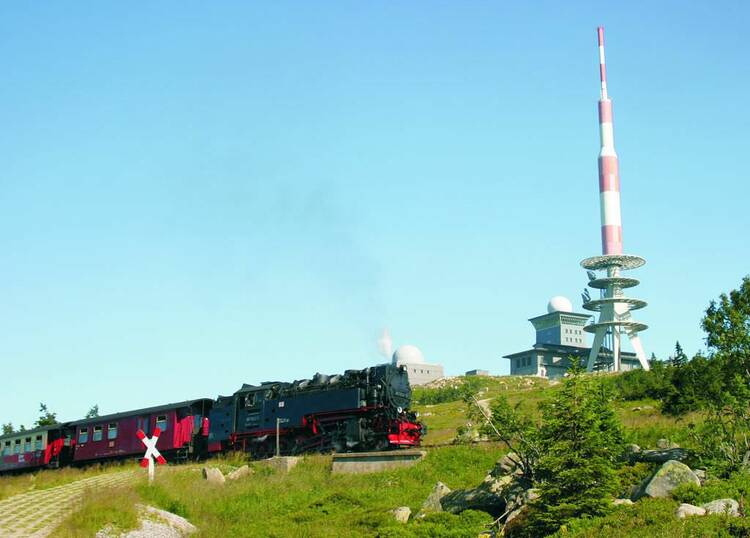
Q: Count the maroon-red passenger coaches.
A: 2